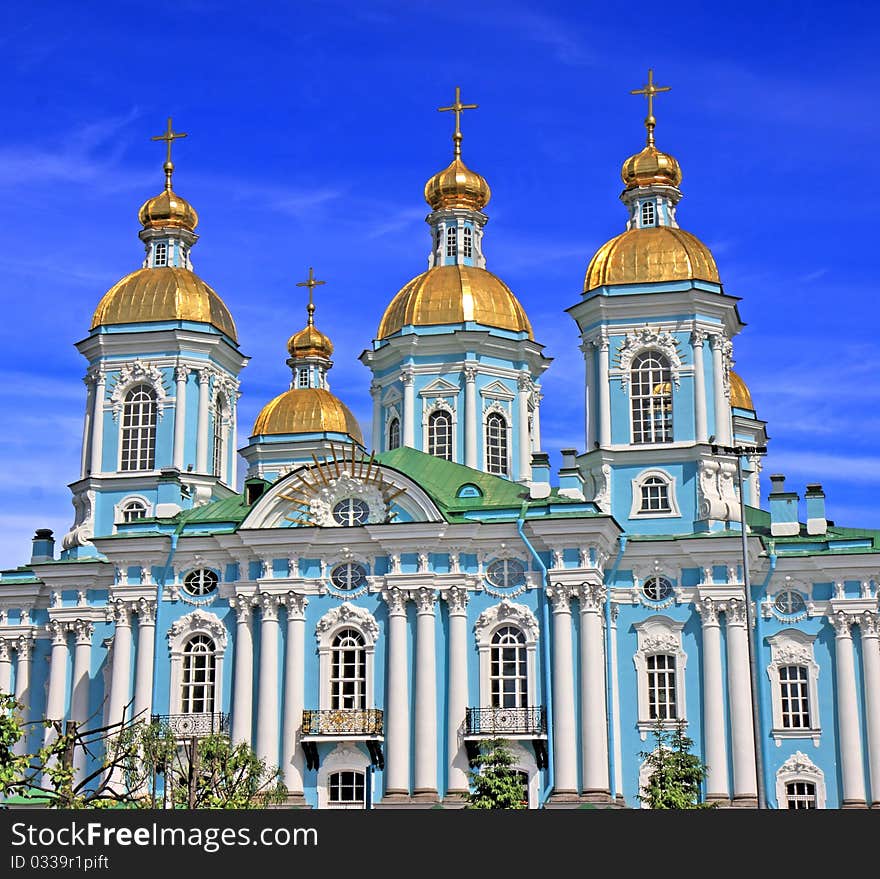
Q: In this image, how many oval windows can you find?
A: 6